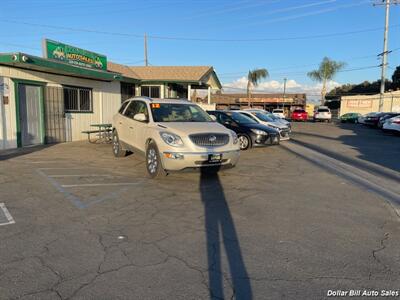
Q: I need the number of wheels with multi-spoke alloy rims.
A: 3